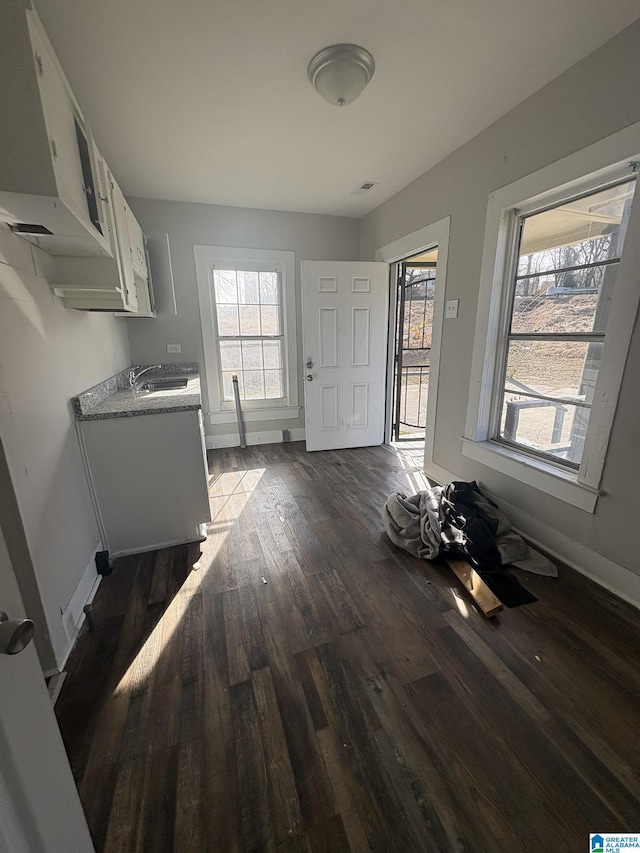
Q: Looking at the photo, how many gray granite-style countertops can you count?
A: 1